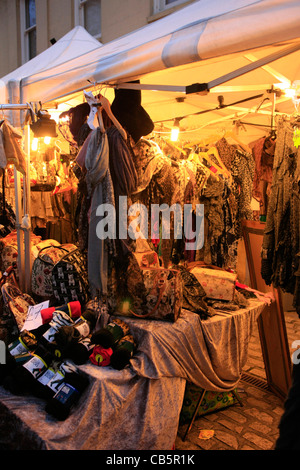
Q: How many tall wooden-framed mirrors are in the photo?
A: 1